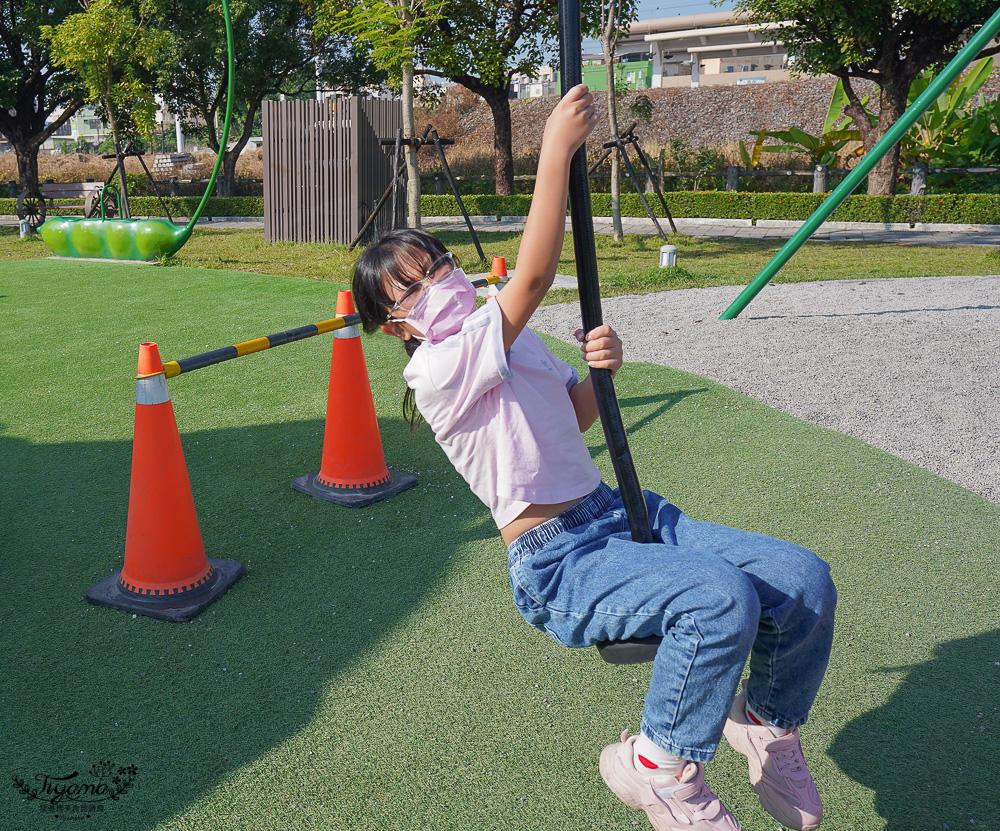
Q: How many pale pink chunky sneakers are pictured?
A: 2